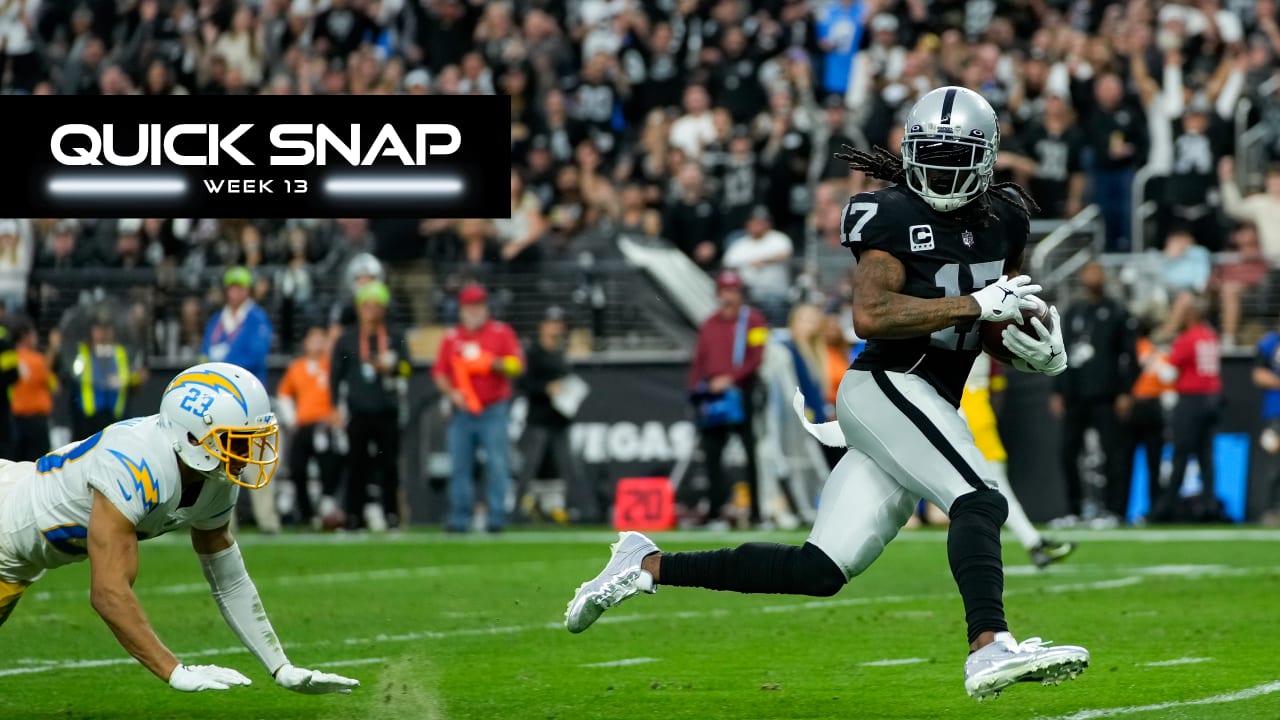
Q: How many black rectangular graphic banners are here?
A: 1